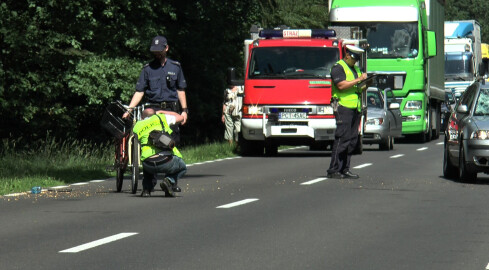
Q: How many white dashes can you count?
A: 7